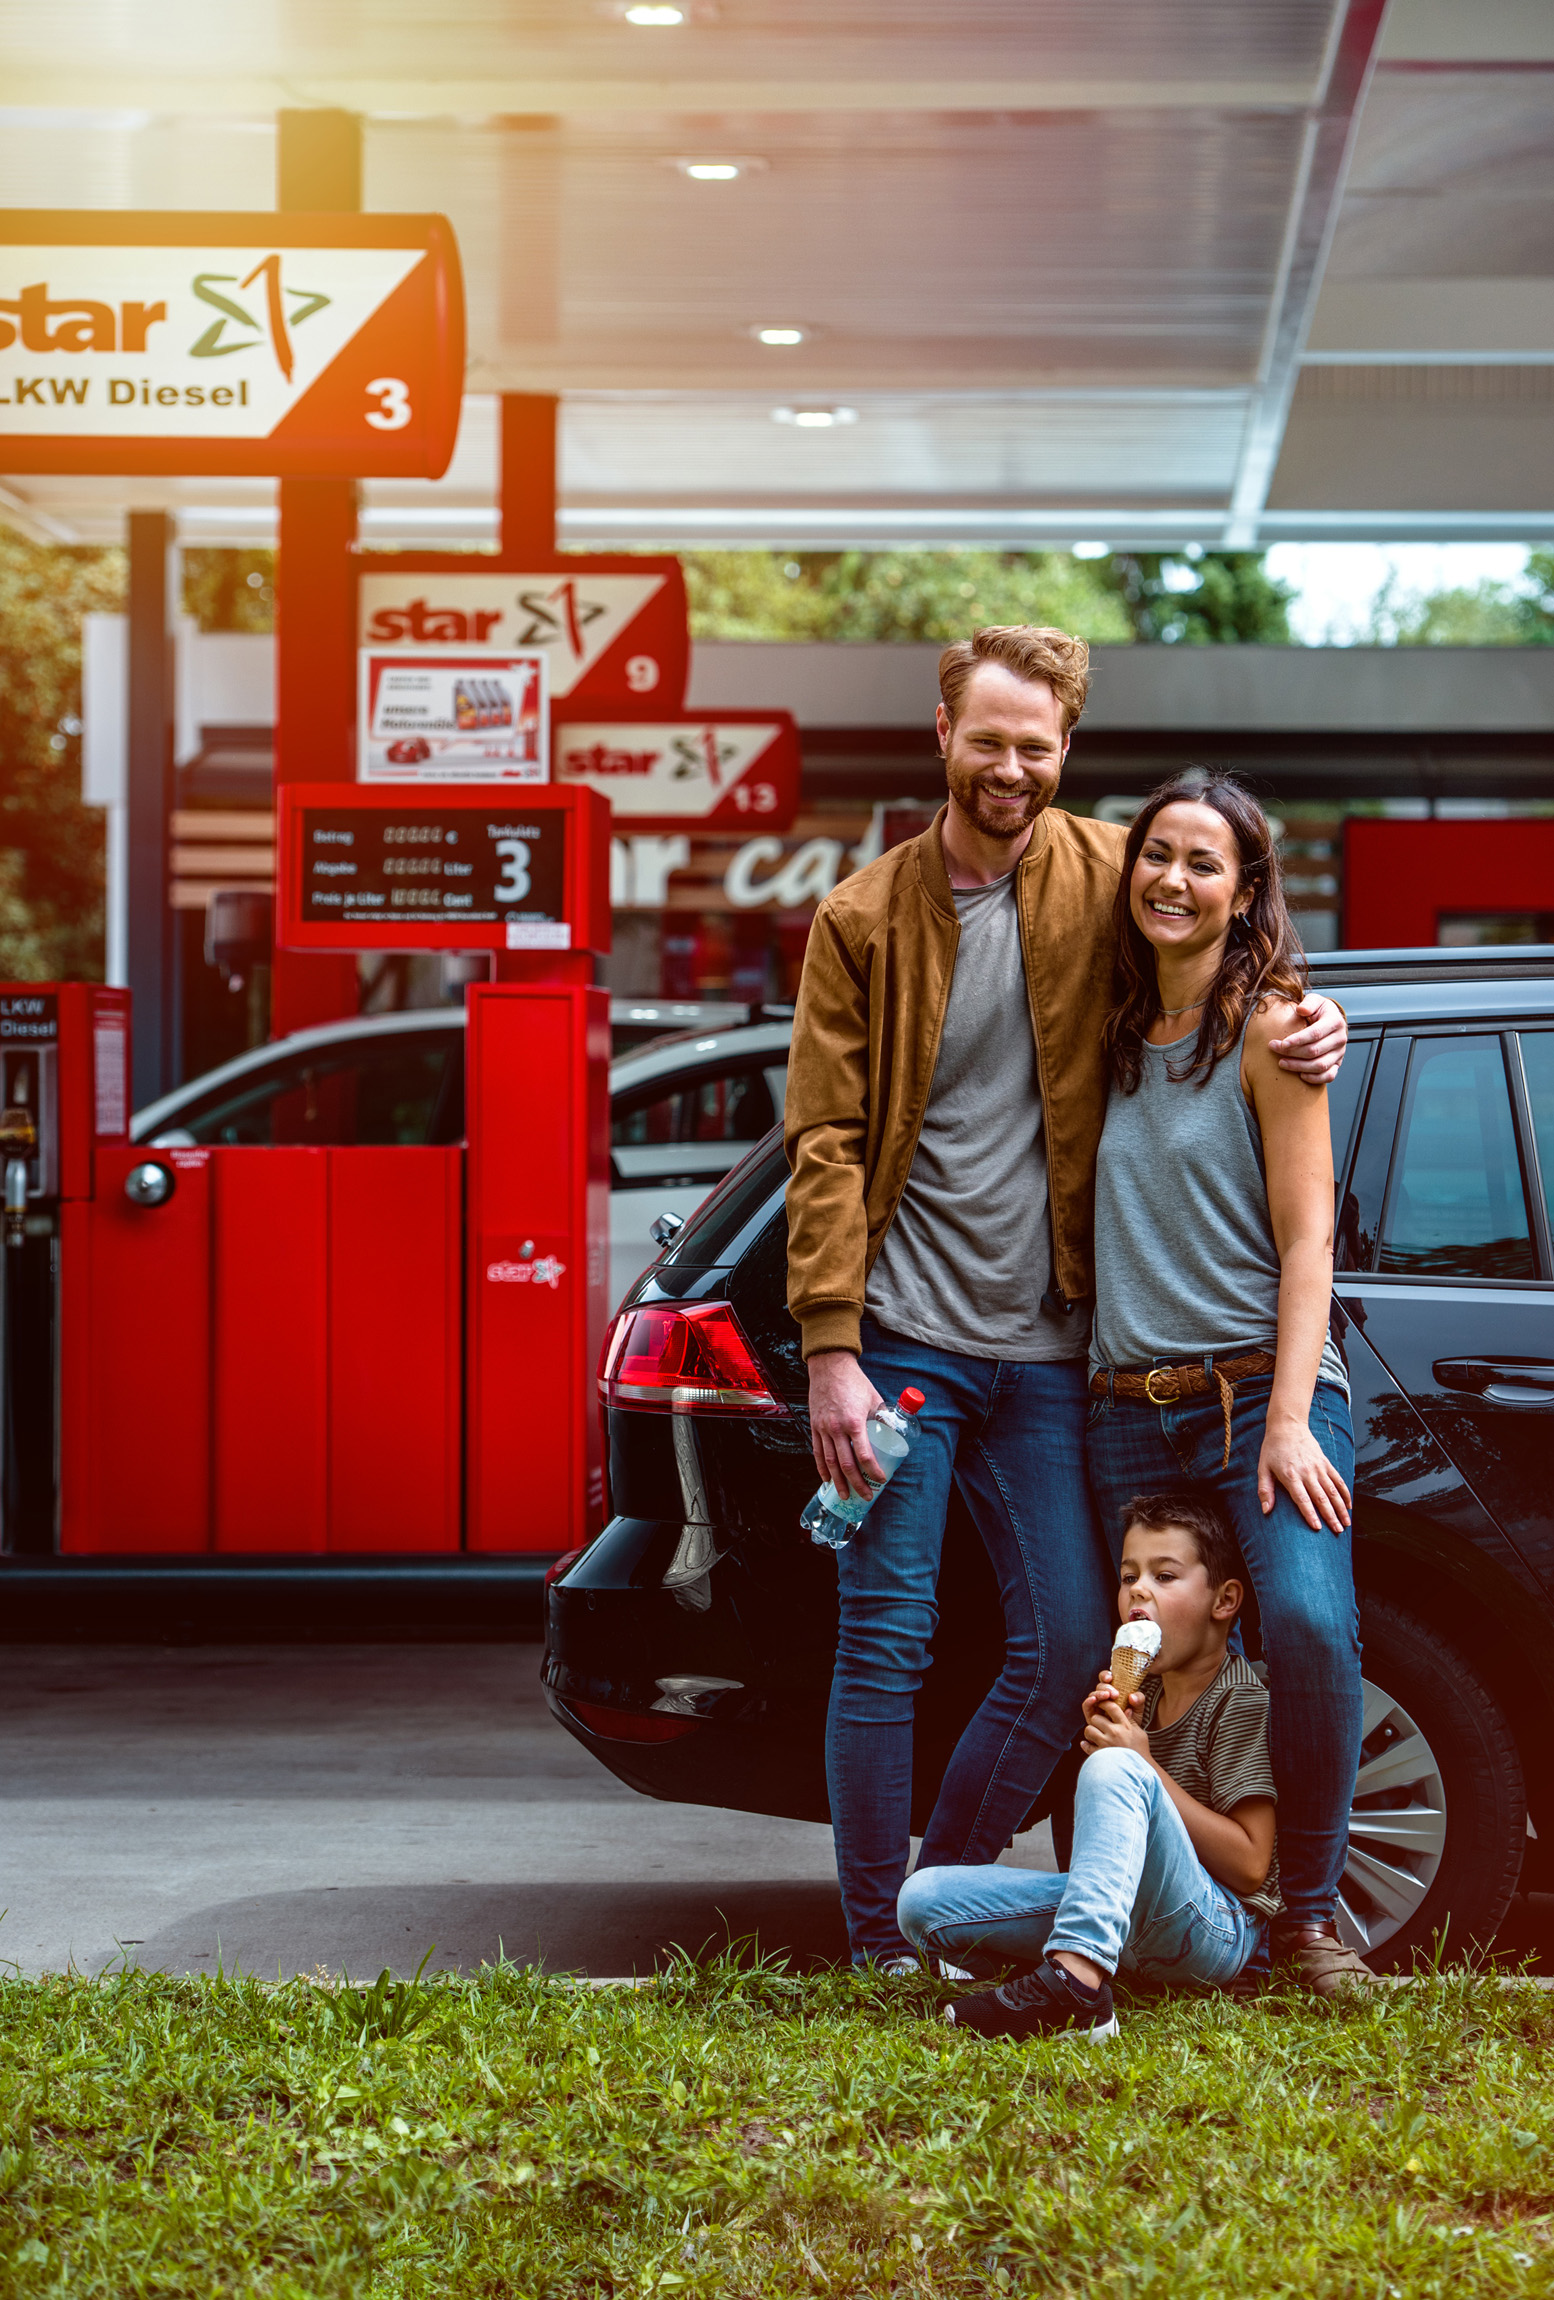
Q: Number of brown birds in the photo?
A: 0